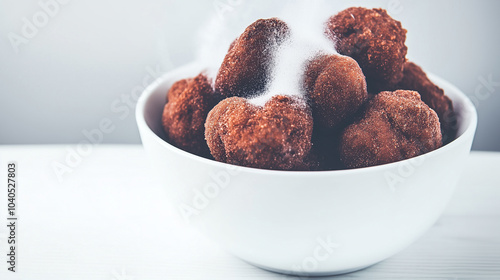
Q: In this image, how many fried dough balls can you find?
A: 7